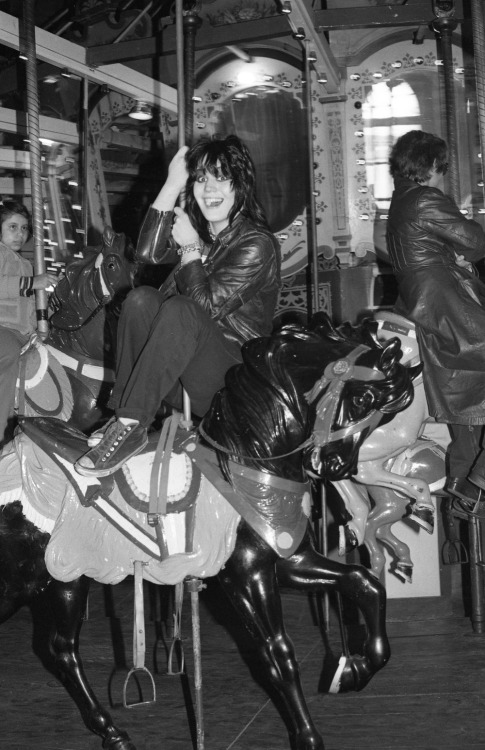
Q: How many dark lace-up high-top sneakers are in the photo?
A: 2